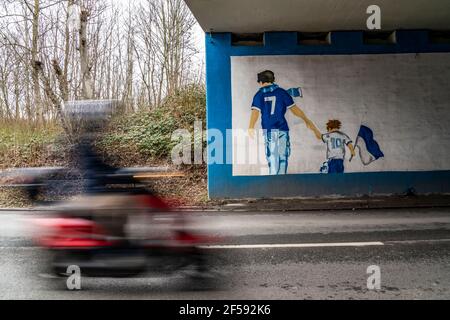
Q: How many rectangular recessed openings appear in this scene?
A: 4